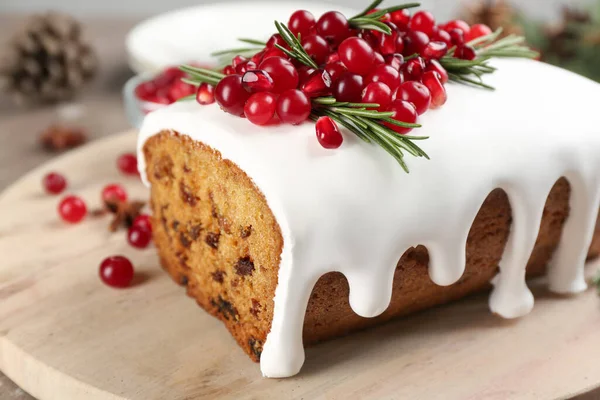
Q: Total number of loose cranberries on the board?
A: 7